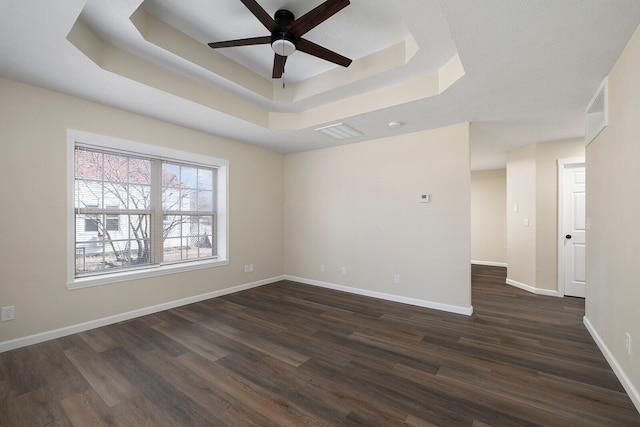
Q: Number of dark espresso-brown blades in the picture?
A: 5